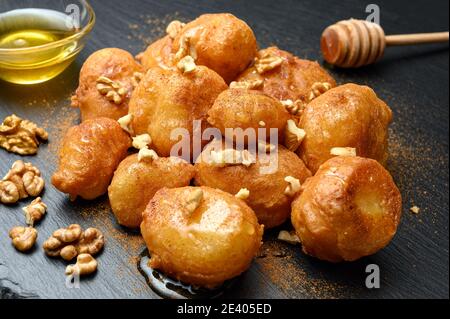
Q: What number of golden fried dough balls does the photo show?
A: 12